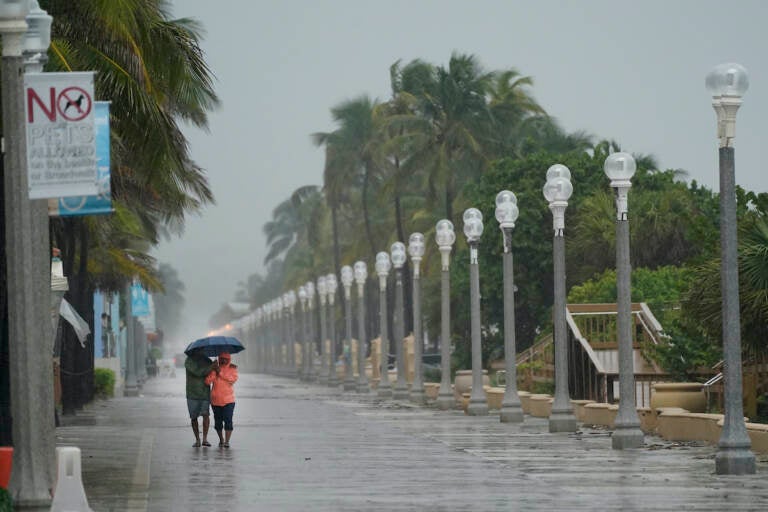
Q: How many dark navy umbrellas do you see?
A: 1